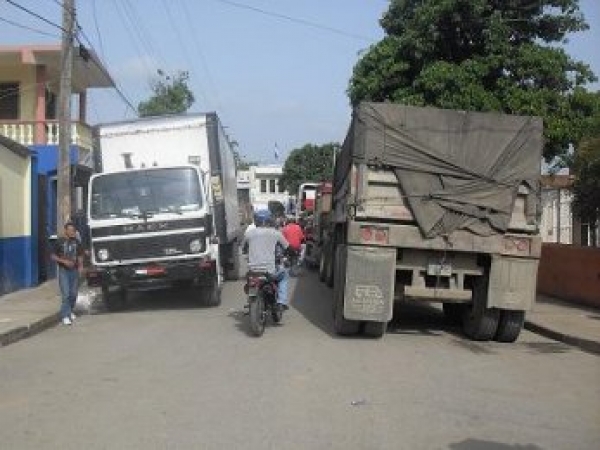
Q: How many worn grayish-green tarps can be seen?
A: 1